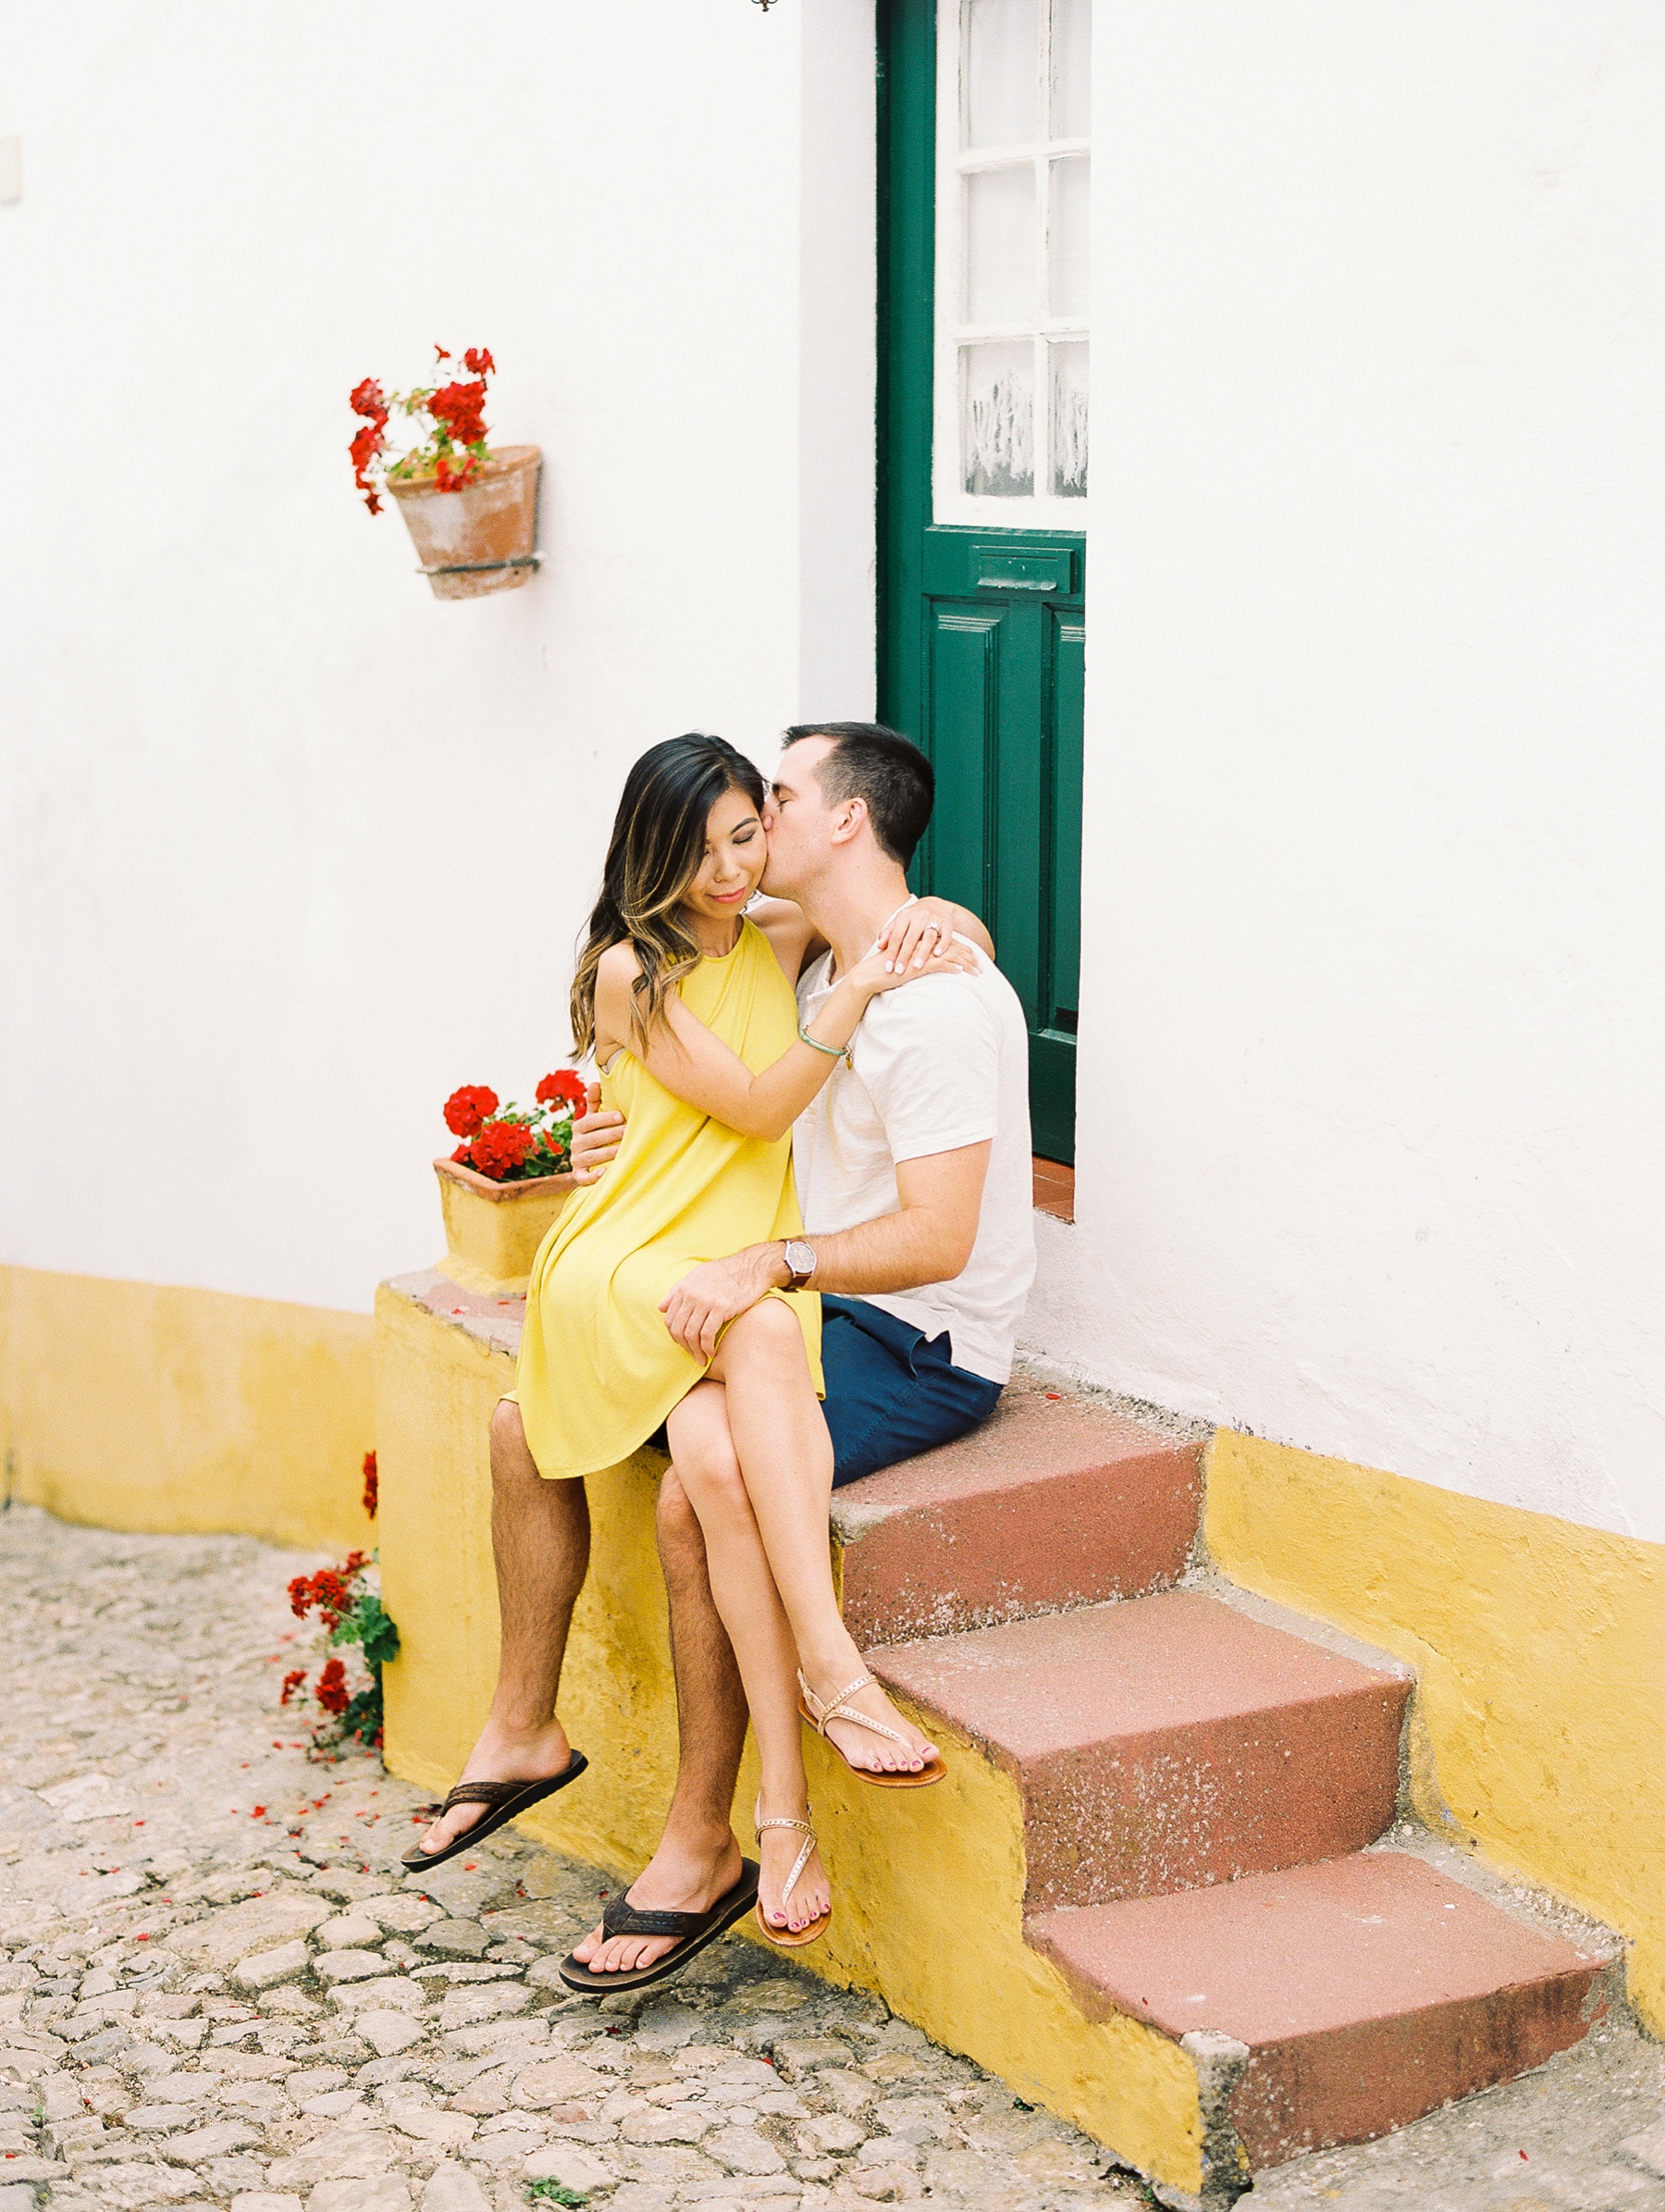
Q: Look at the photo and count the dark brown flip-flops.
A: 2